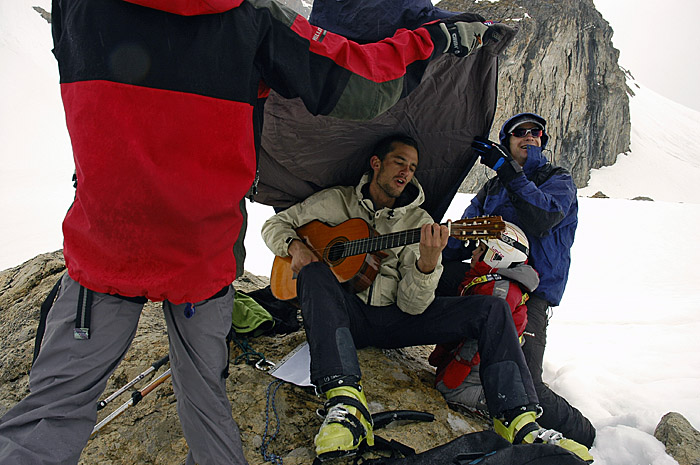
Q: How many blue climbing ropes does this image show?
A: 1